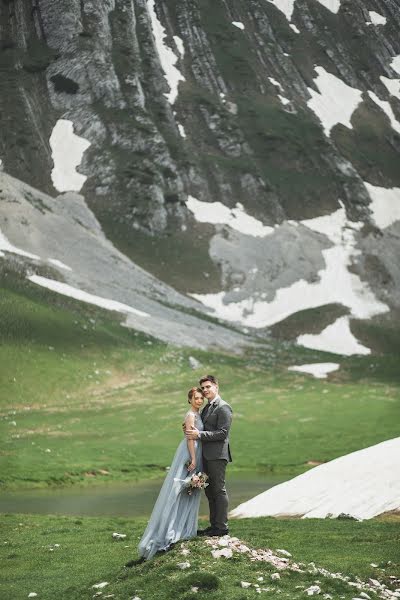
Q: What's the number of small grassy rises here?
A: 1